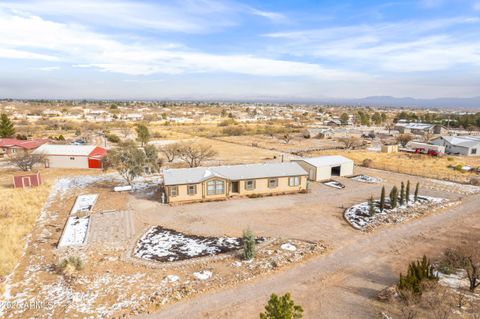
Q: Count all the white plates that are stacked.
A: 0